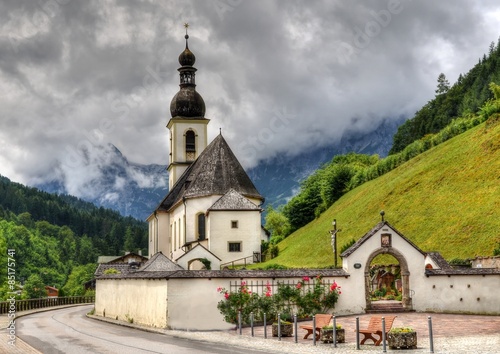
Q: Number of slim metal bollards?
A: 10